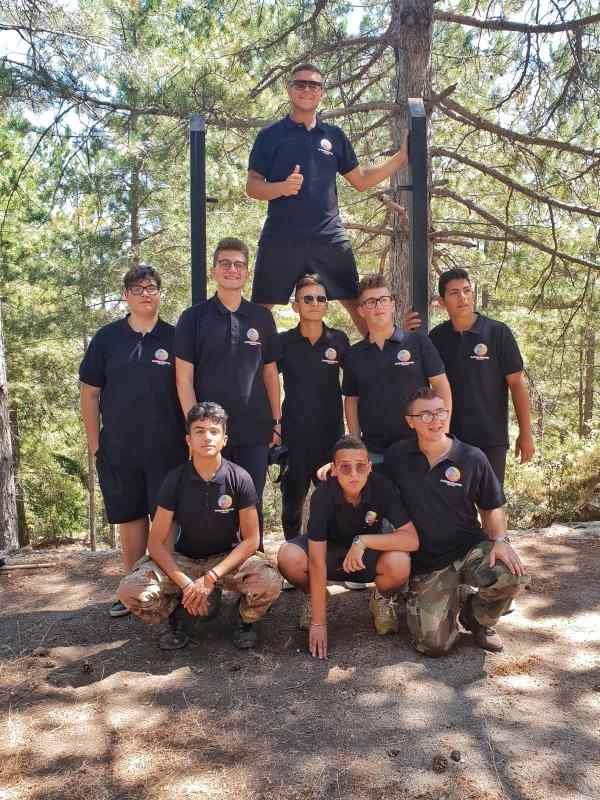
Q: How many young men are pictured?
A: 9